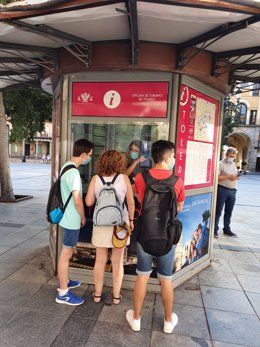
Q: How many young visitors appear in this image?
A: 3